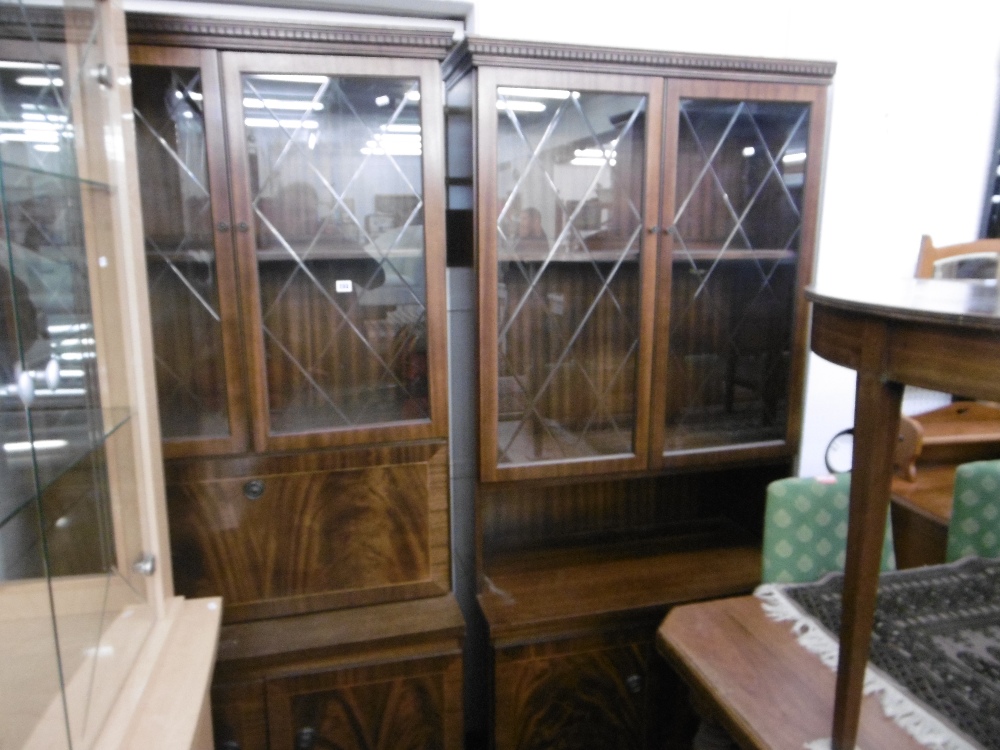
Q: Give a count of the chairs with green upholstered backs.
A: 2